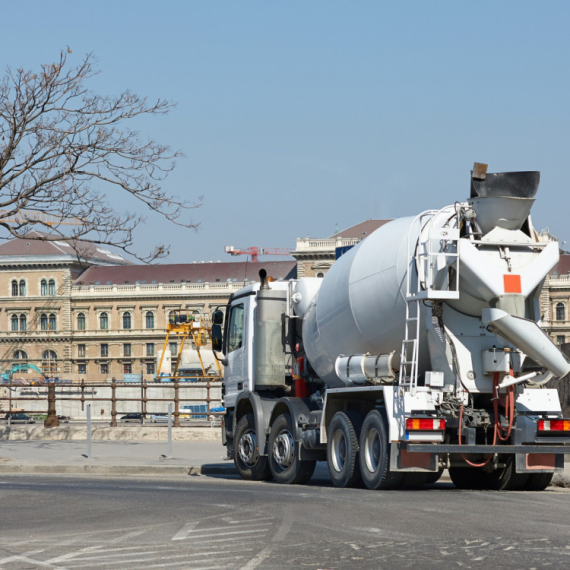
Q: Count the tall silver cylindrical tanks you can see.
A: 1